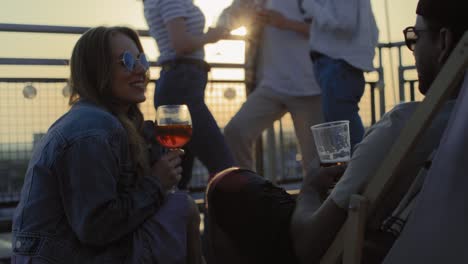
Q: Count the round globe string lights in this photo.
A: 3